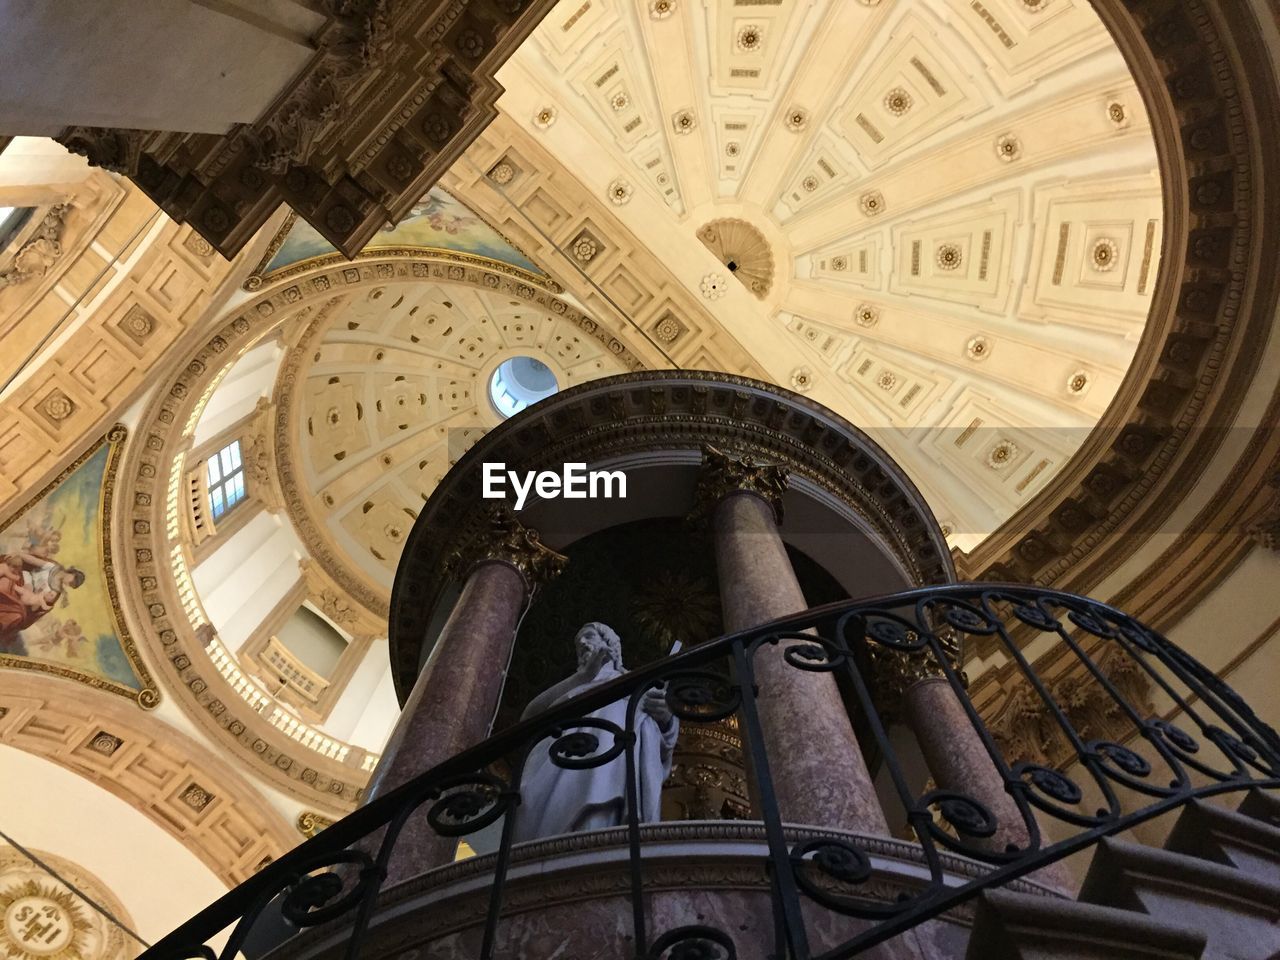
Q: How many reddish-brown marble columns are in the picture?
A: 3